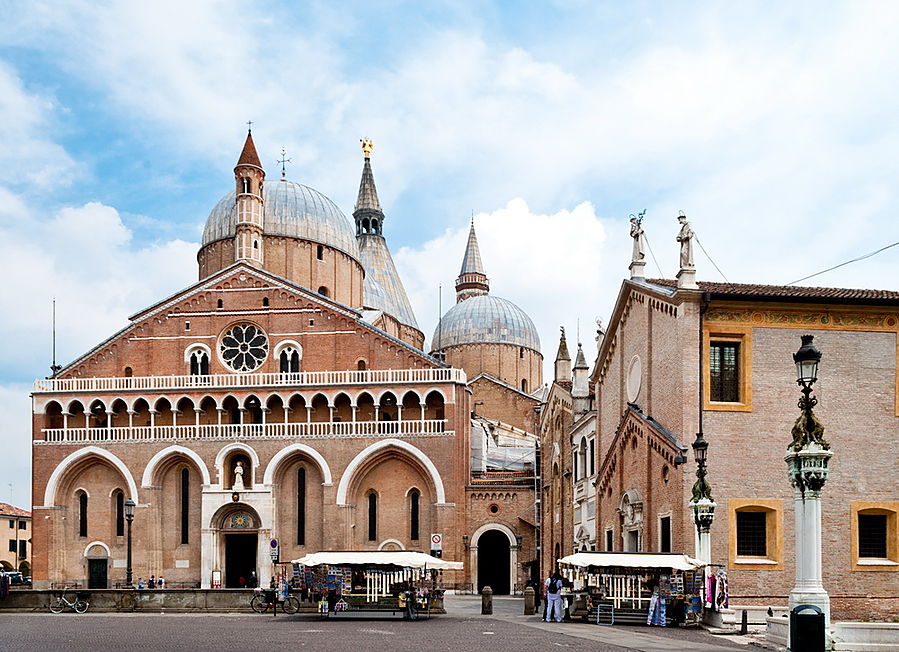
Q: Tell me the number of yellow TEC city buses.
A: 0